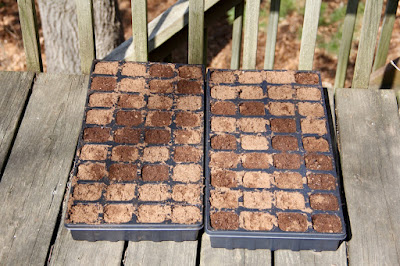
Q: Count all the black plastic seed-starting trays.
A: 2